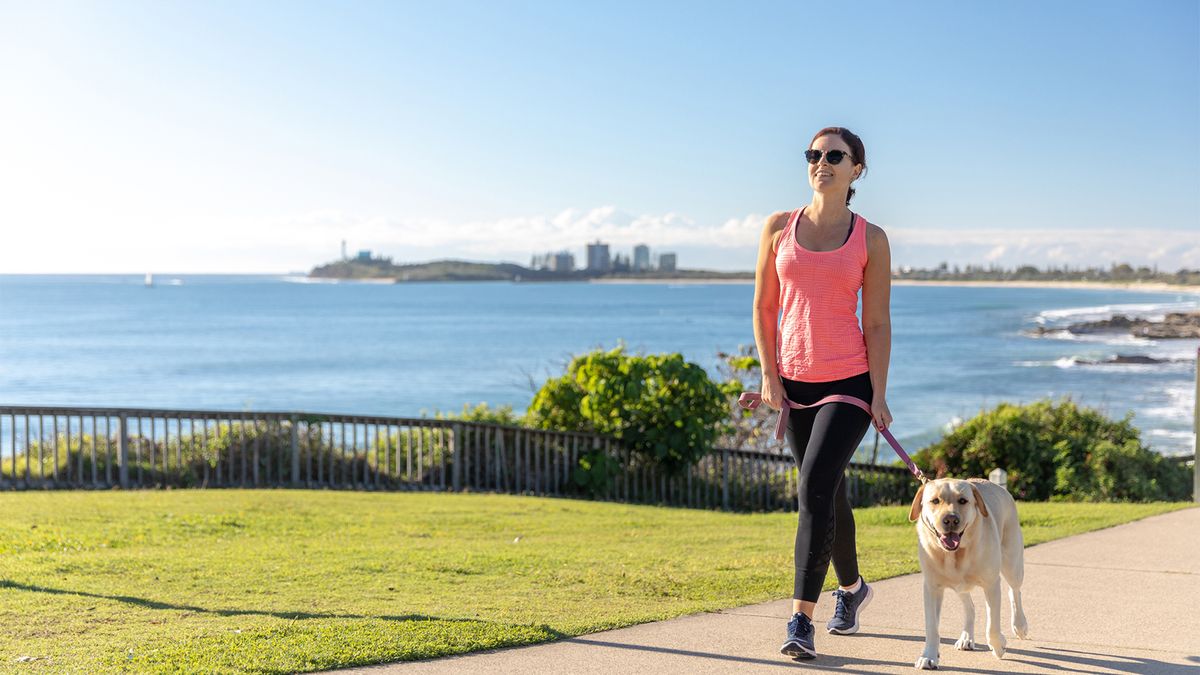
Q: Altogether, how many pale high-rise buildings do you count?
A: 4